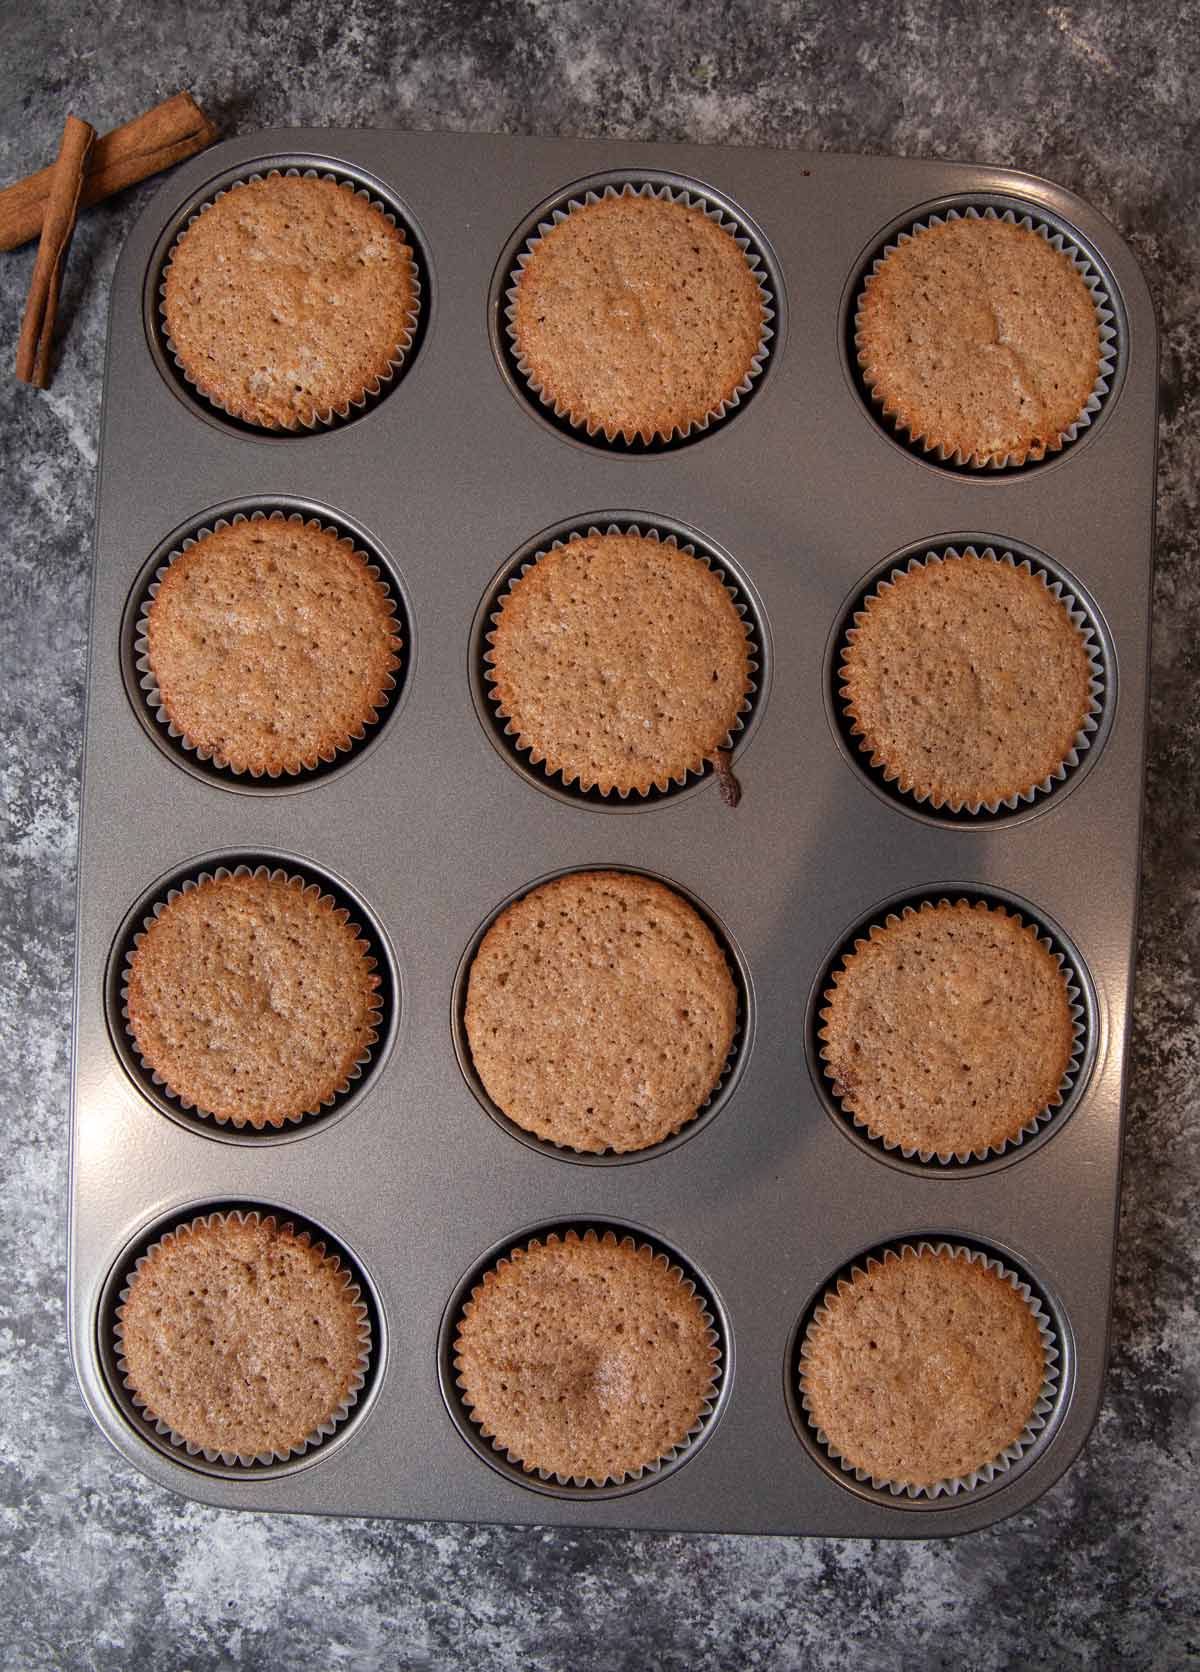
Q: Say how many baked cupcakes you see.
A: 12